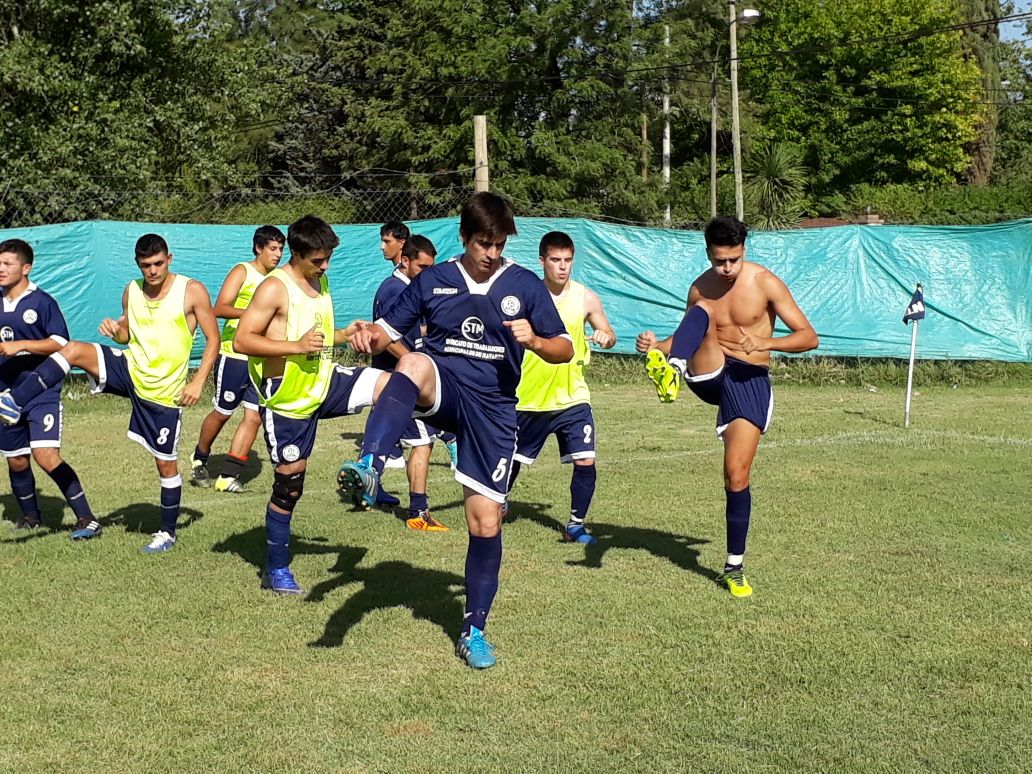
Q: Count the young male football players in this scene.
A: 9